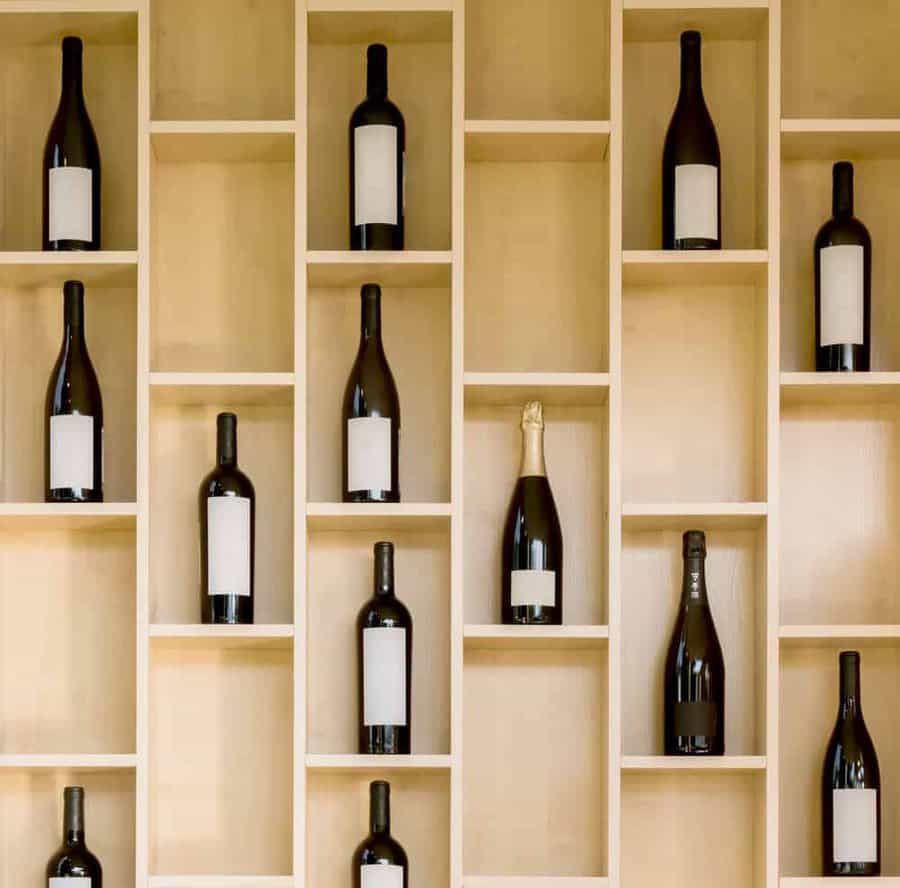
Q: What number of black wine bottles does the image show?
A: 13